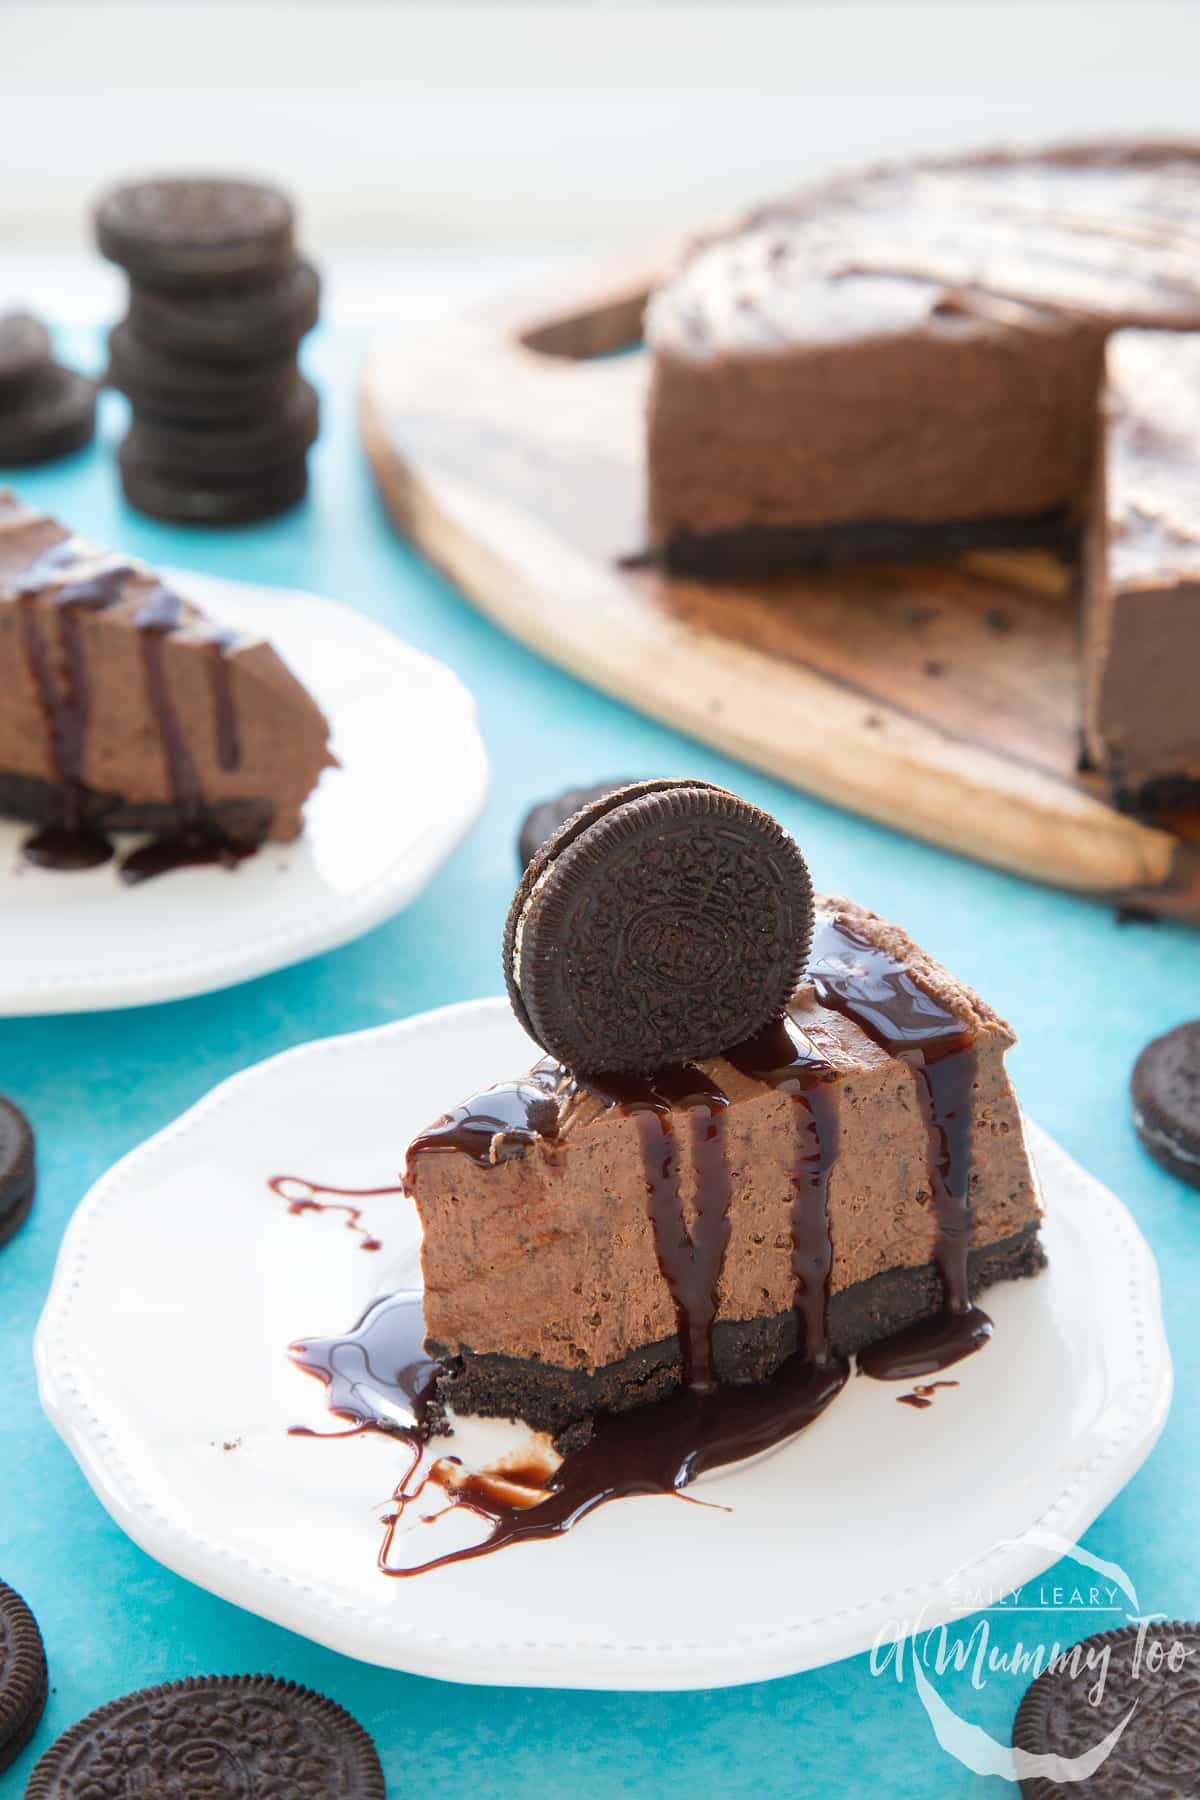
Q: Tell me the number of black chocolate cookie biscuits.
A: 14